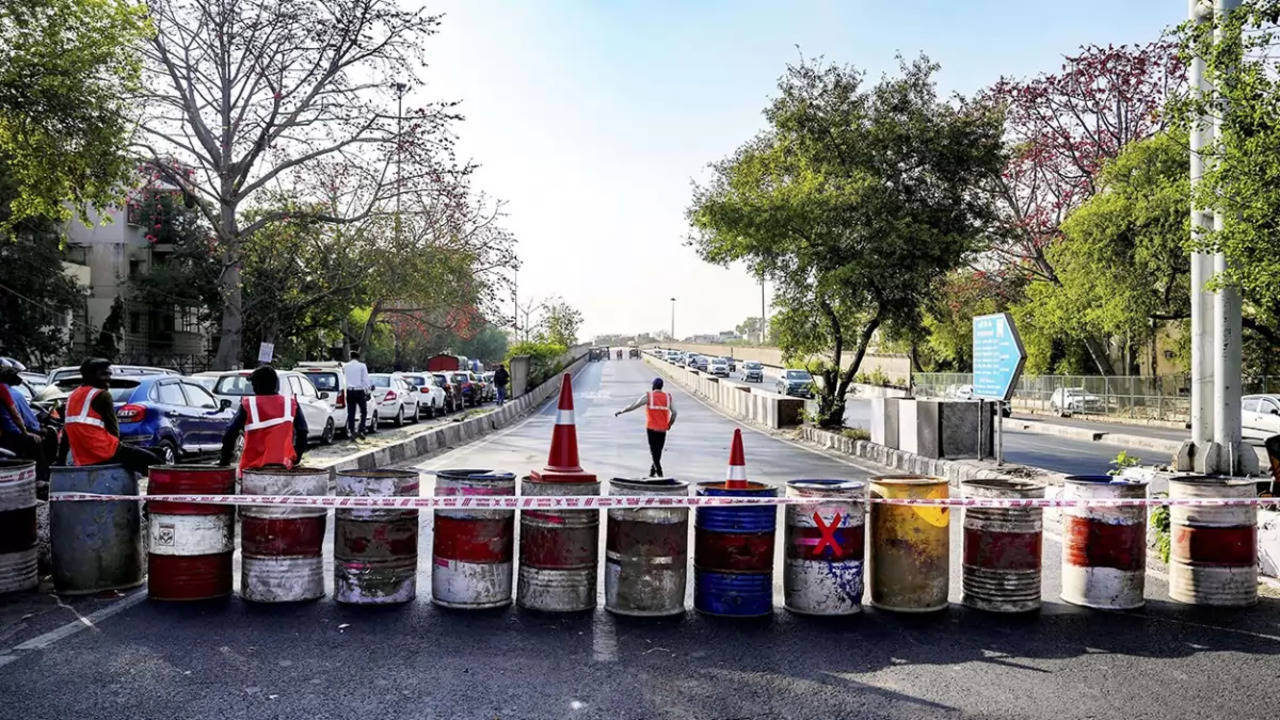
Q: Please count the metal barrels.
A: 14